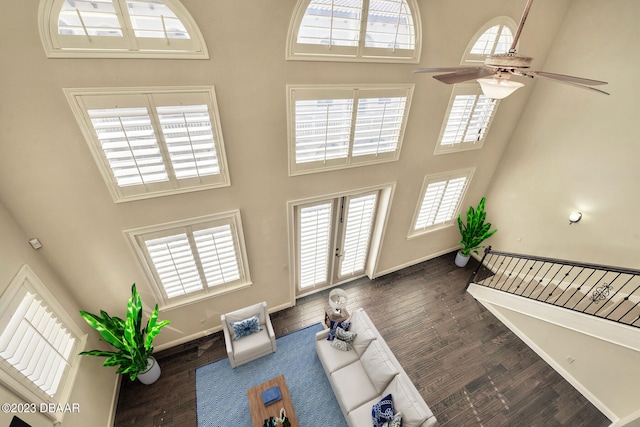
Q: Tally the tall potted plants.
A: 2